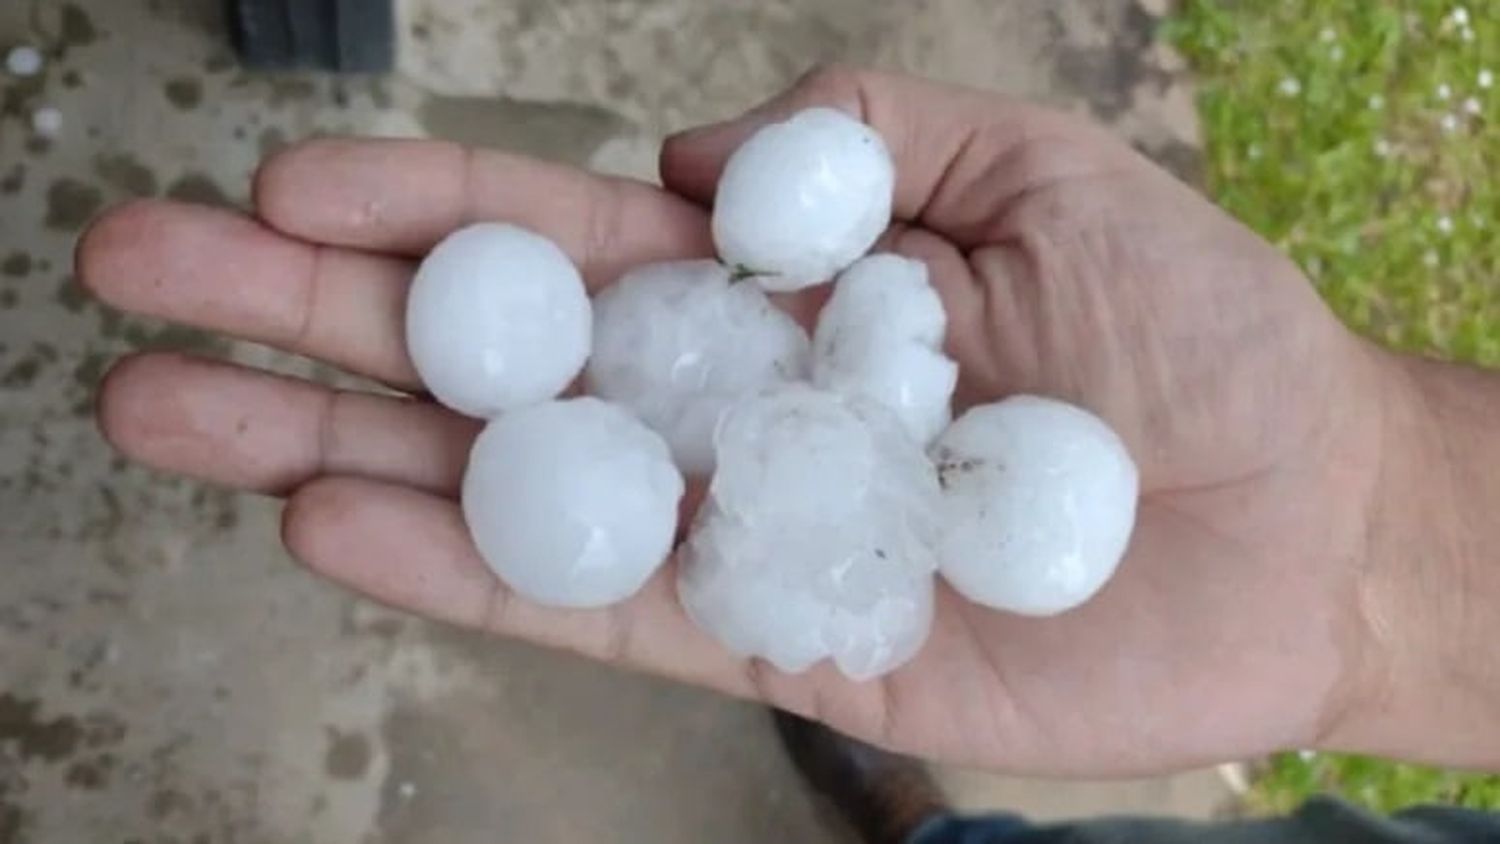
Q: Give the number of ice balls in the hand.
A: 7